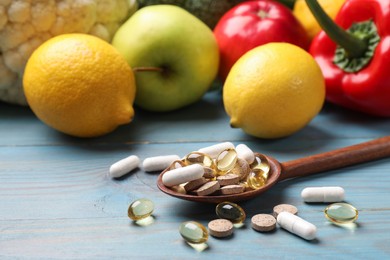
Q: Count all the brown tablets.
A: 9